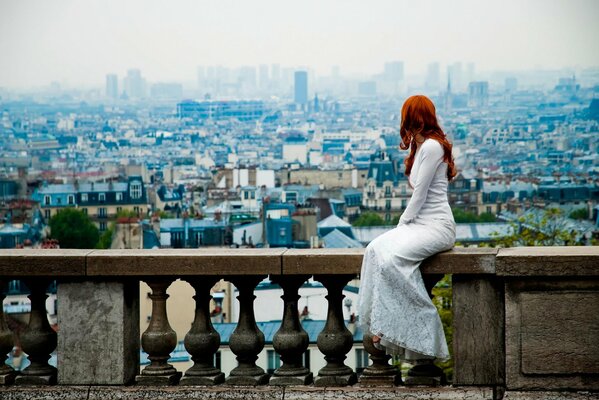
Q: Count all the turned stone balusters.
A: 9